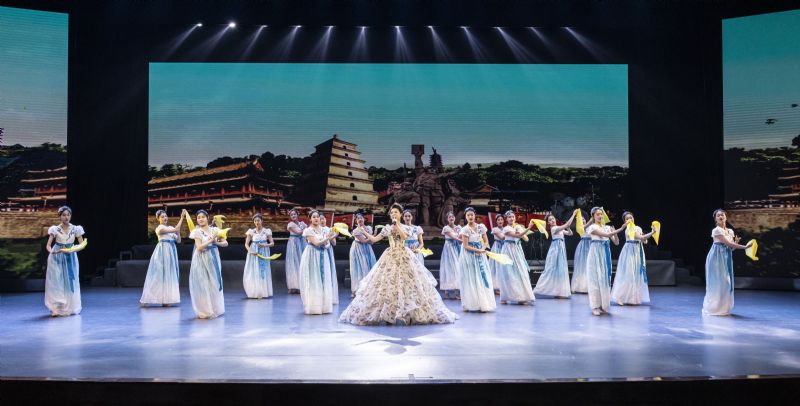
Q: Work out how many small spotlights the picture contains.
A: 12